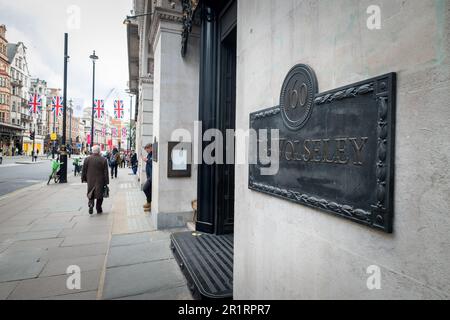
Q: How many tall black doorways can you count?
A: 1